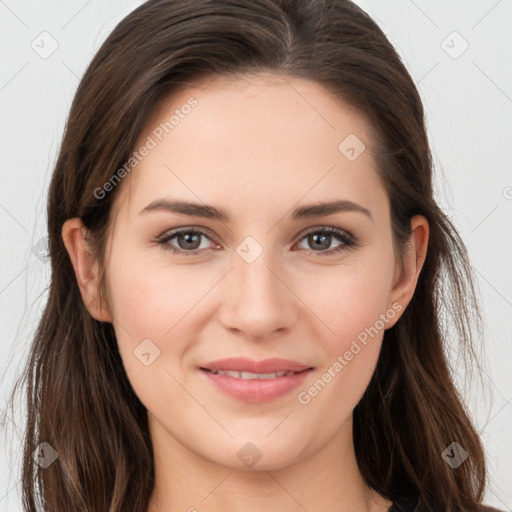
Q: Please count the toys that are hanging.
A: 0